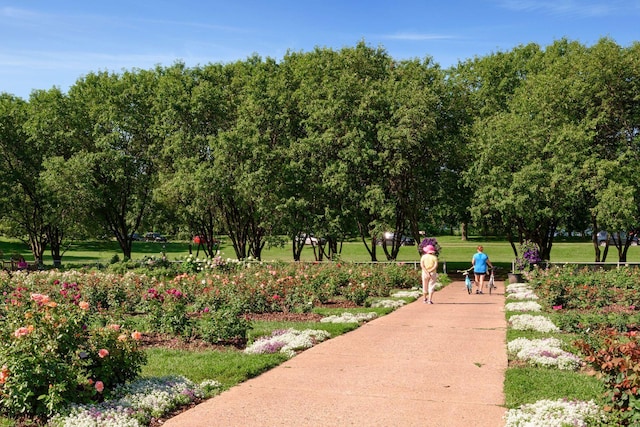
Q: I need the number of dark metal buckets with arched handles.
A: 0